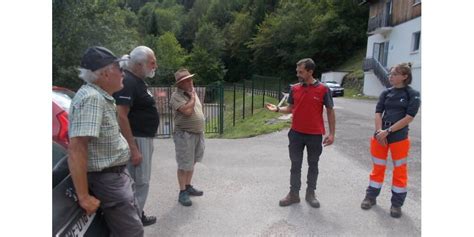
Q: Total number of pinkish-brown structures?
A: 1